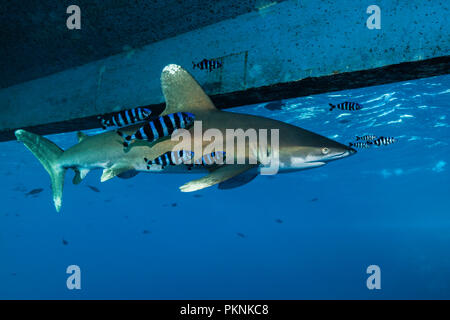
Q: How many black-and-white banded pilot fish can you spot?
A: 9